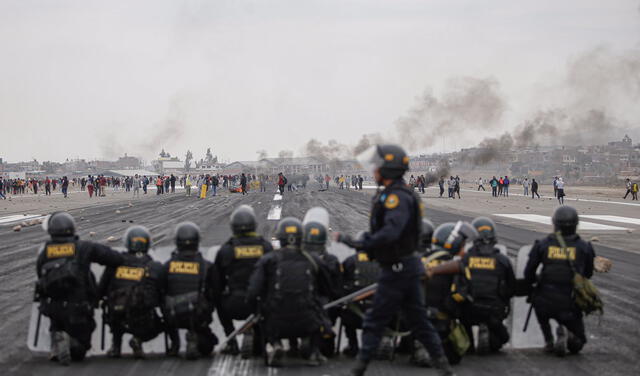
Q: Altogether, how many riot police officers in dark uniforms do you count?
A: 12